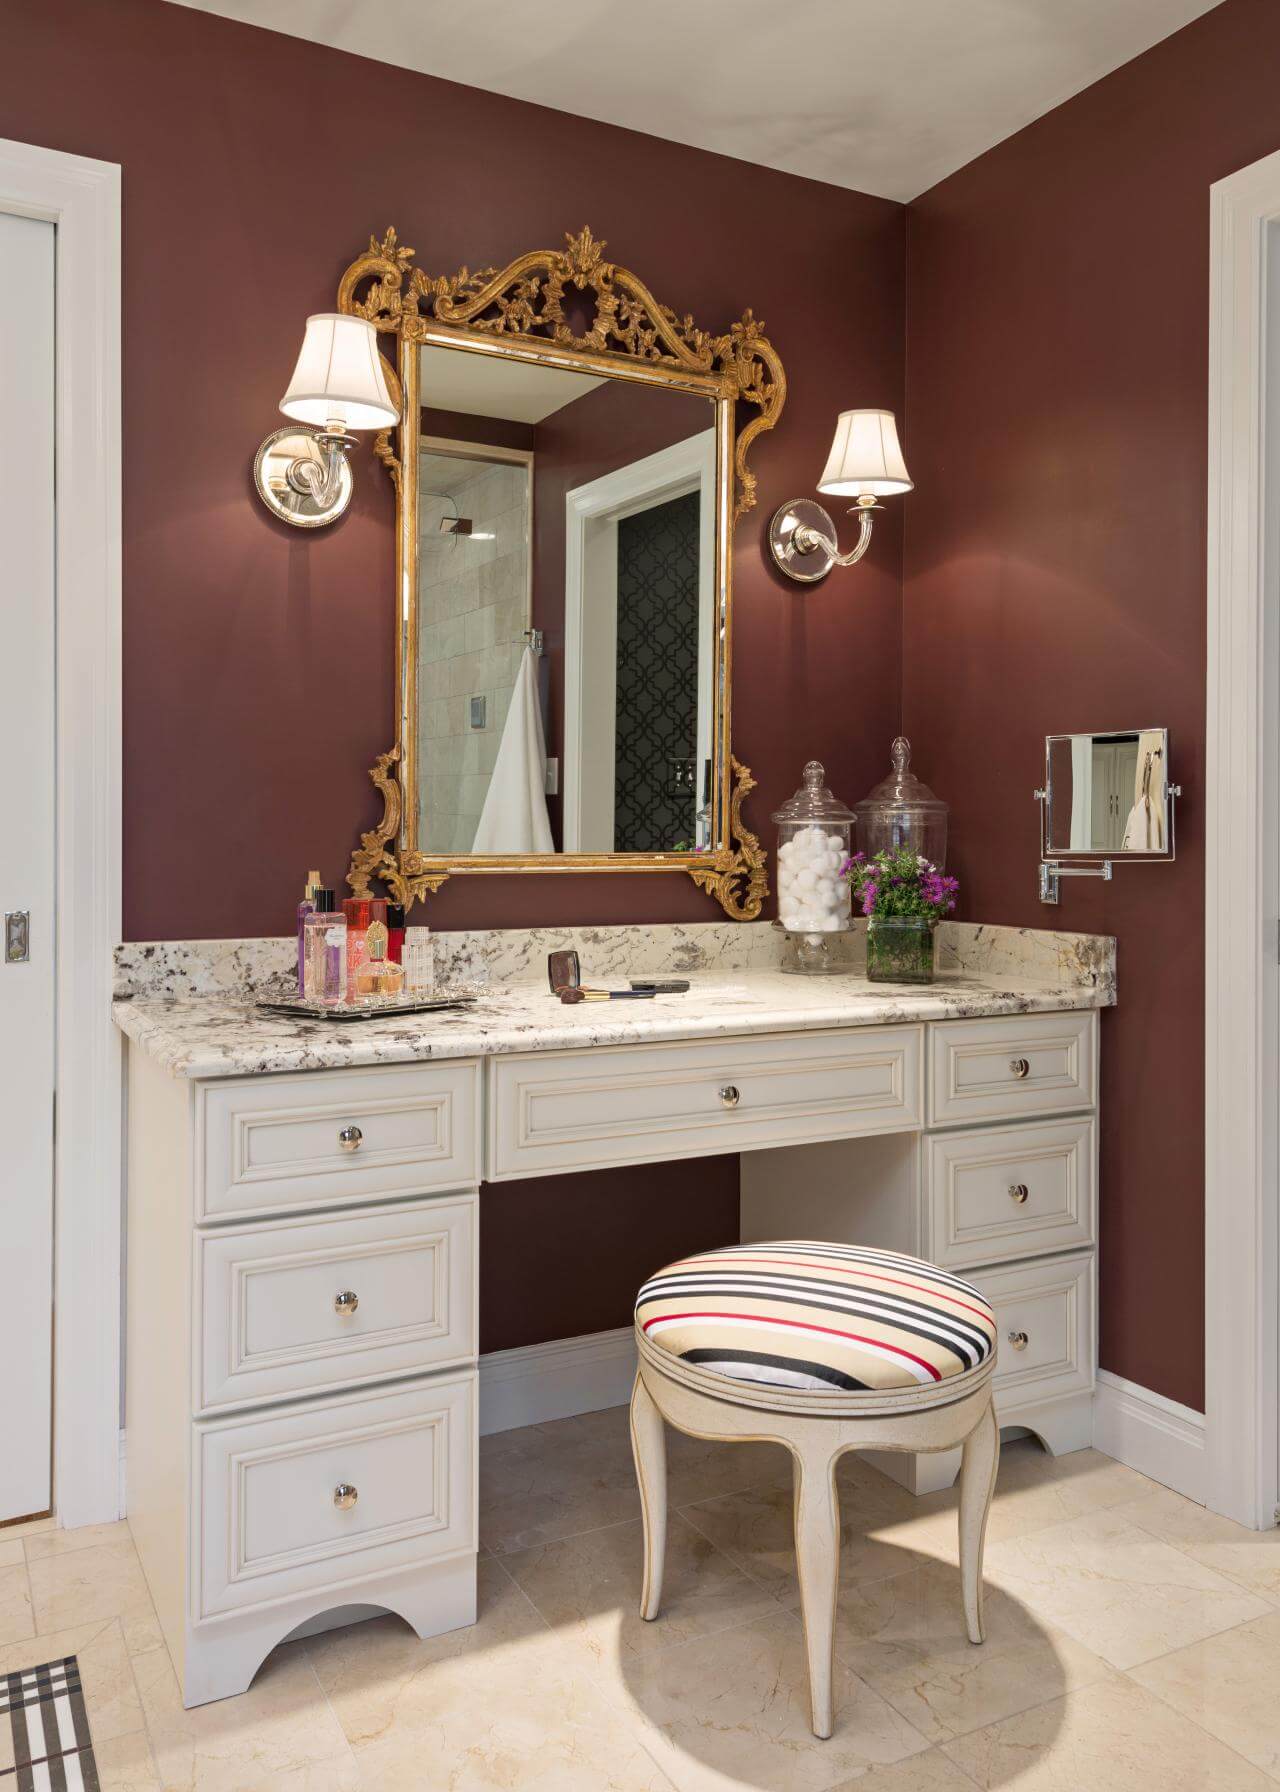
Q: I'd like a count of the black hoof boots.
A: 0